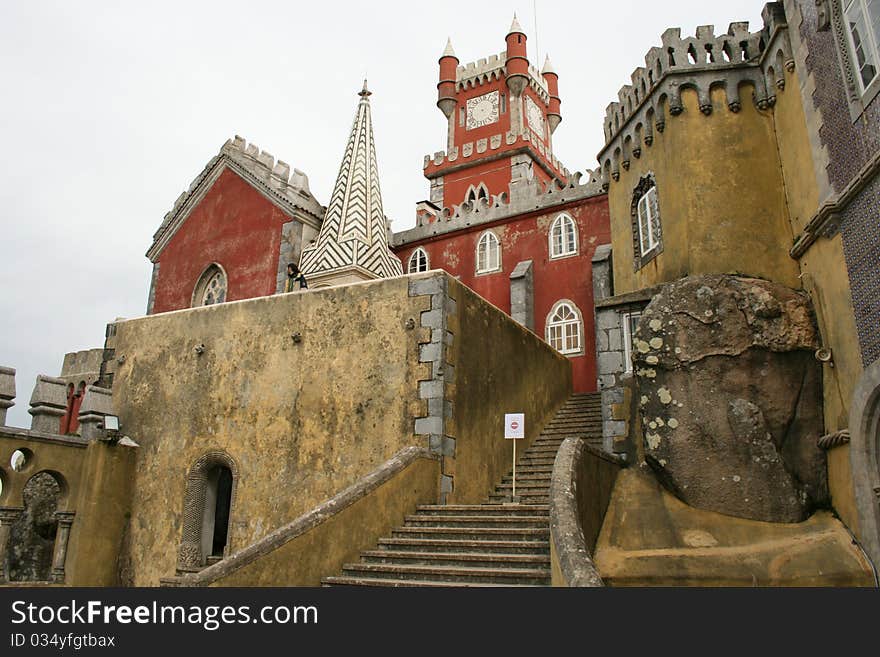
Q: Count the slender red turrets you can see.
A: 3